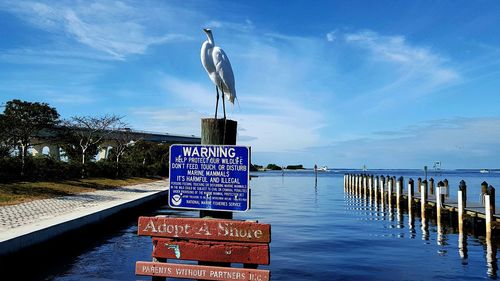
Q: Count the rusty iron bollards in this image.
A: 0